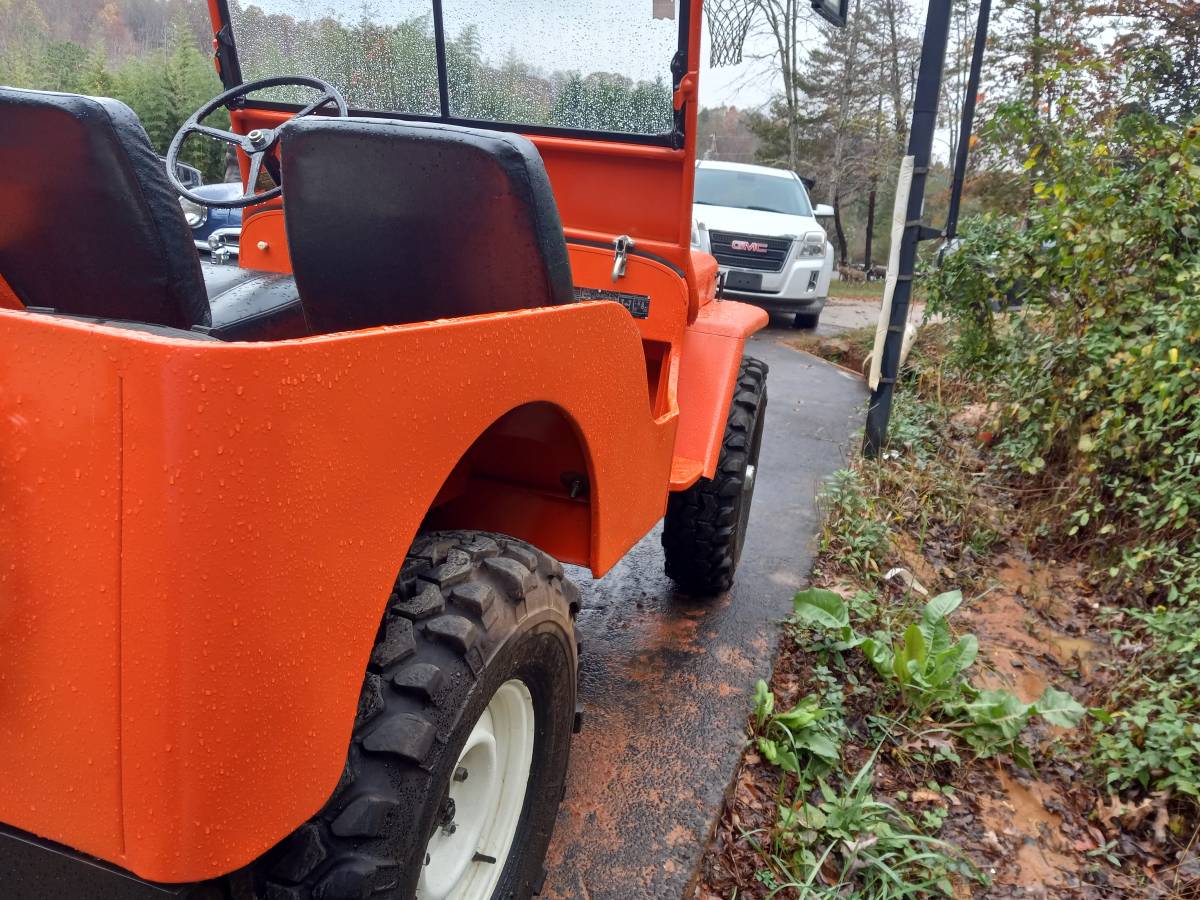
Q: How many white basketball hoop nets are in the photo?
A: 0